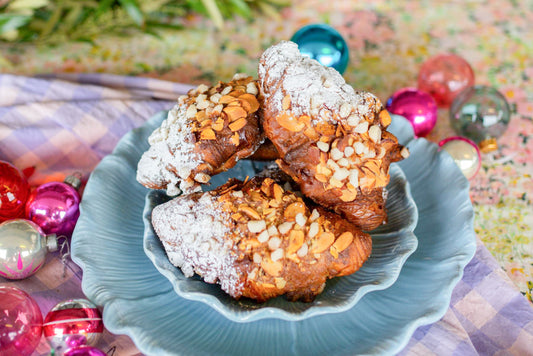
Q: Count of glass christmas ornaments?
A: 11